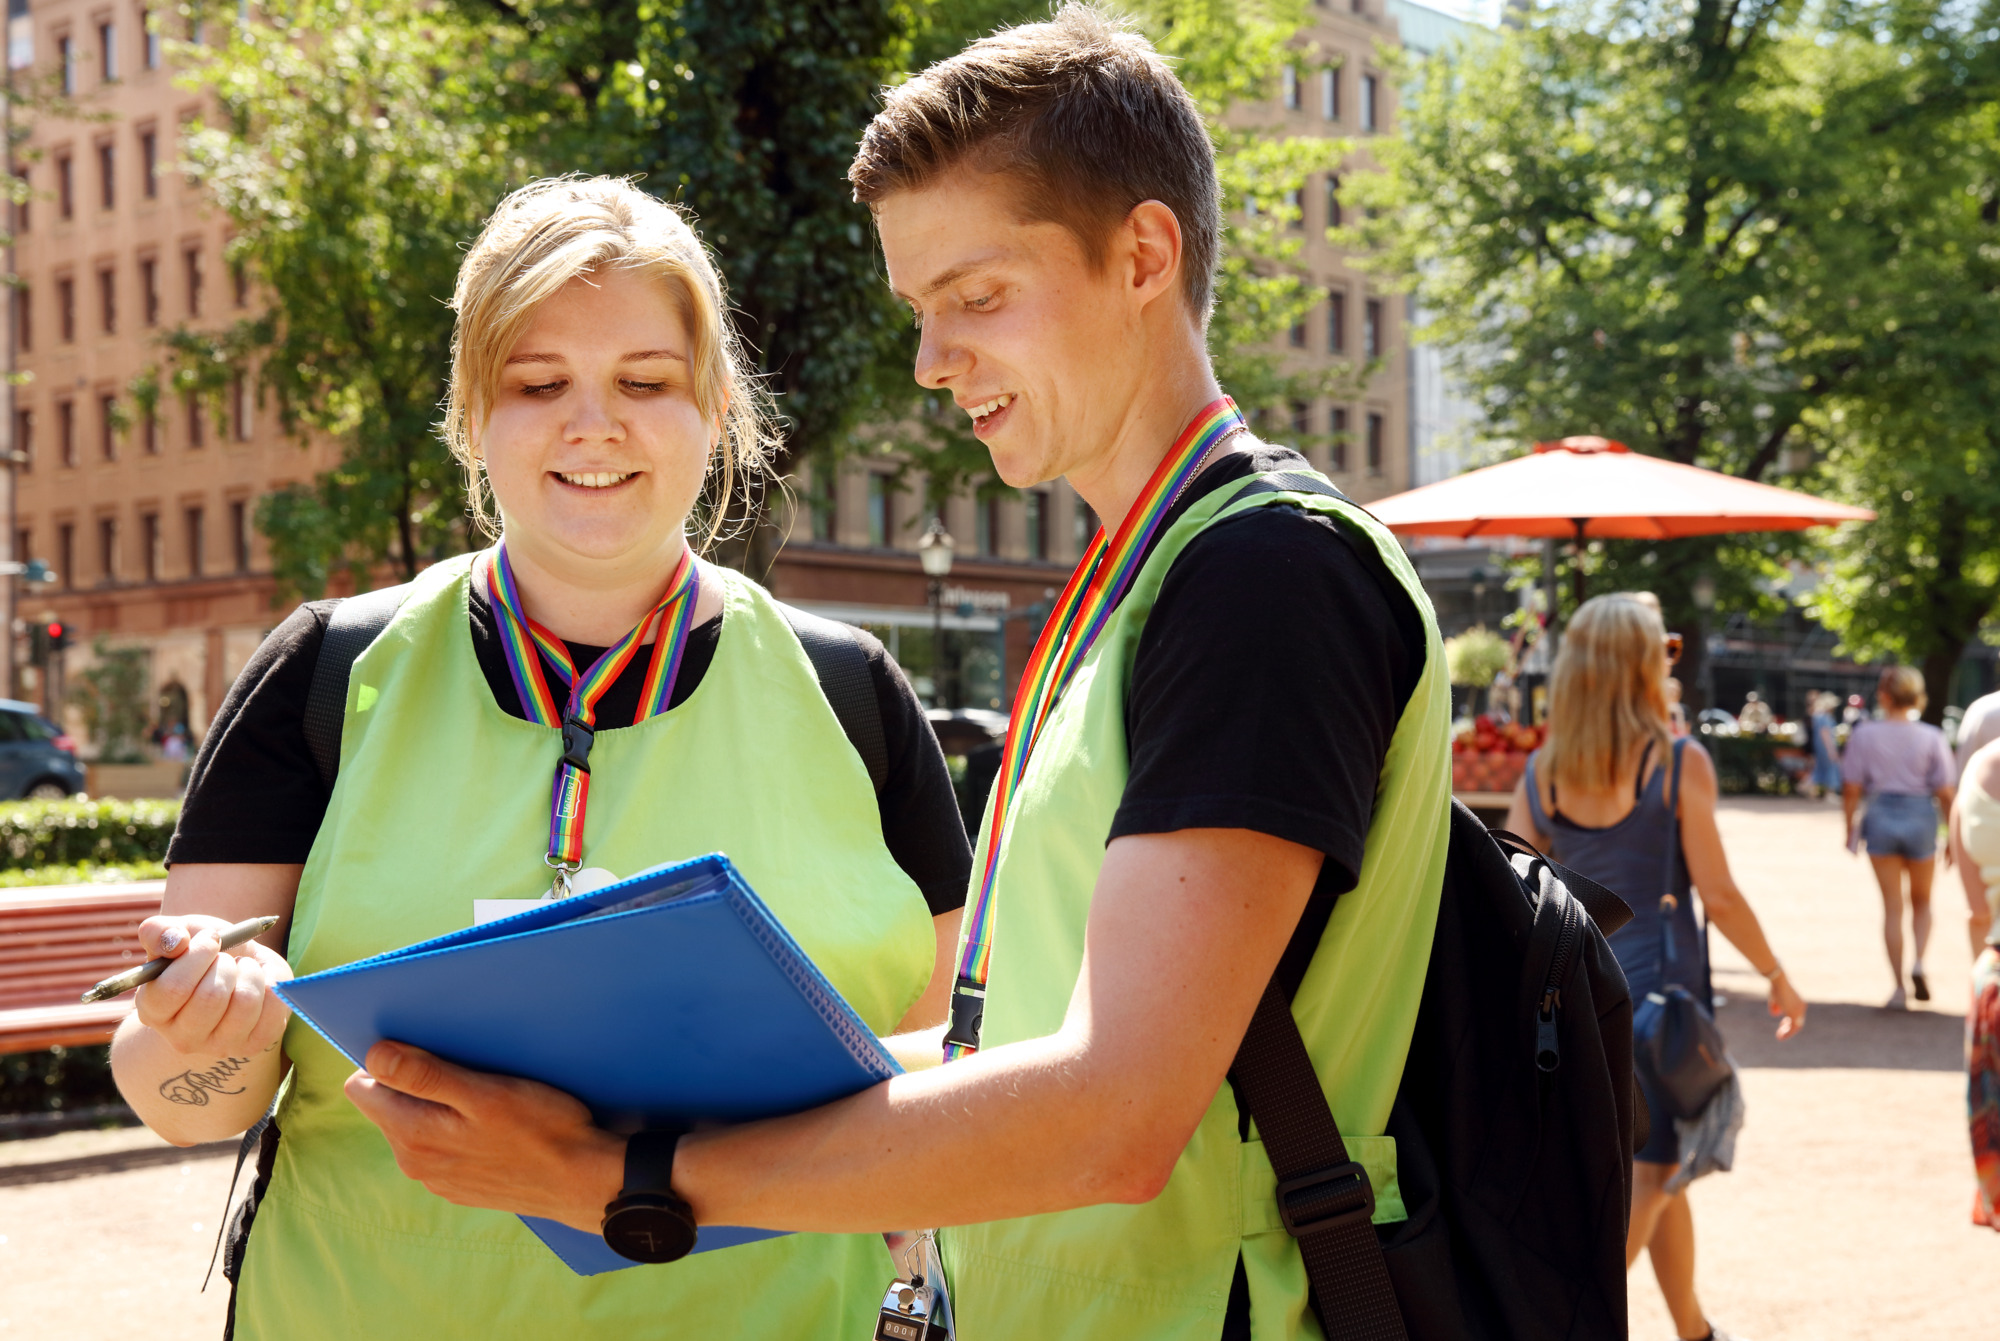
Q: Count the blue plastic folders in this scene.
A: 1